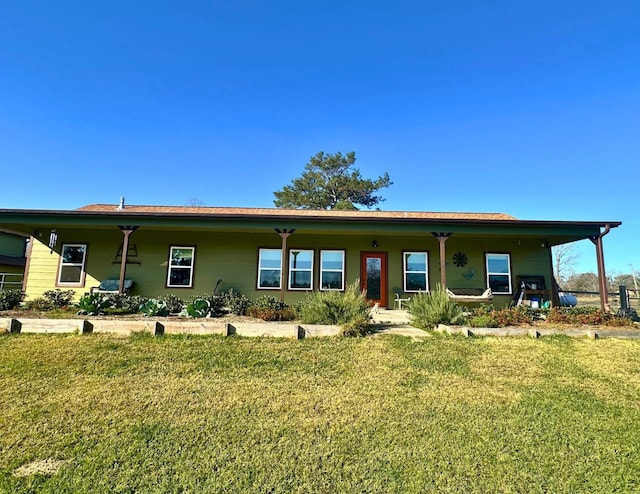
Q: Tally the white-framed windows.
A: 7